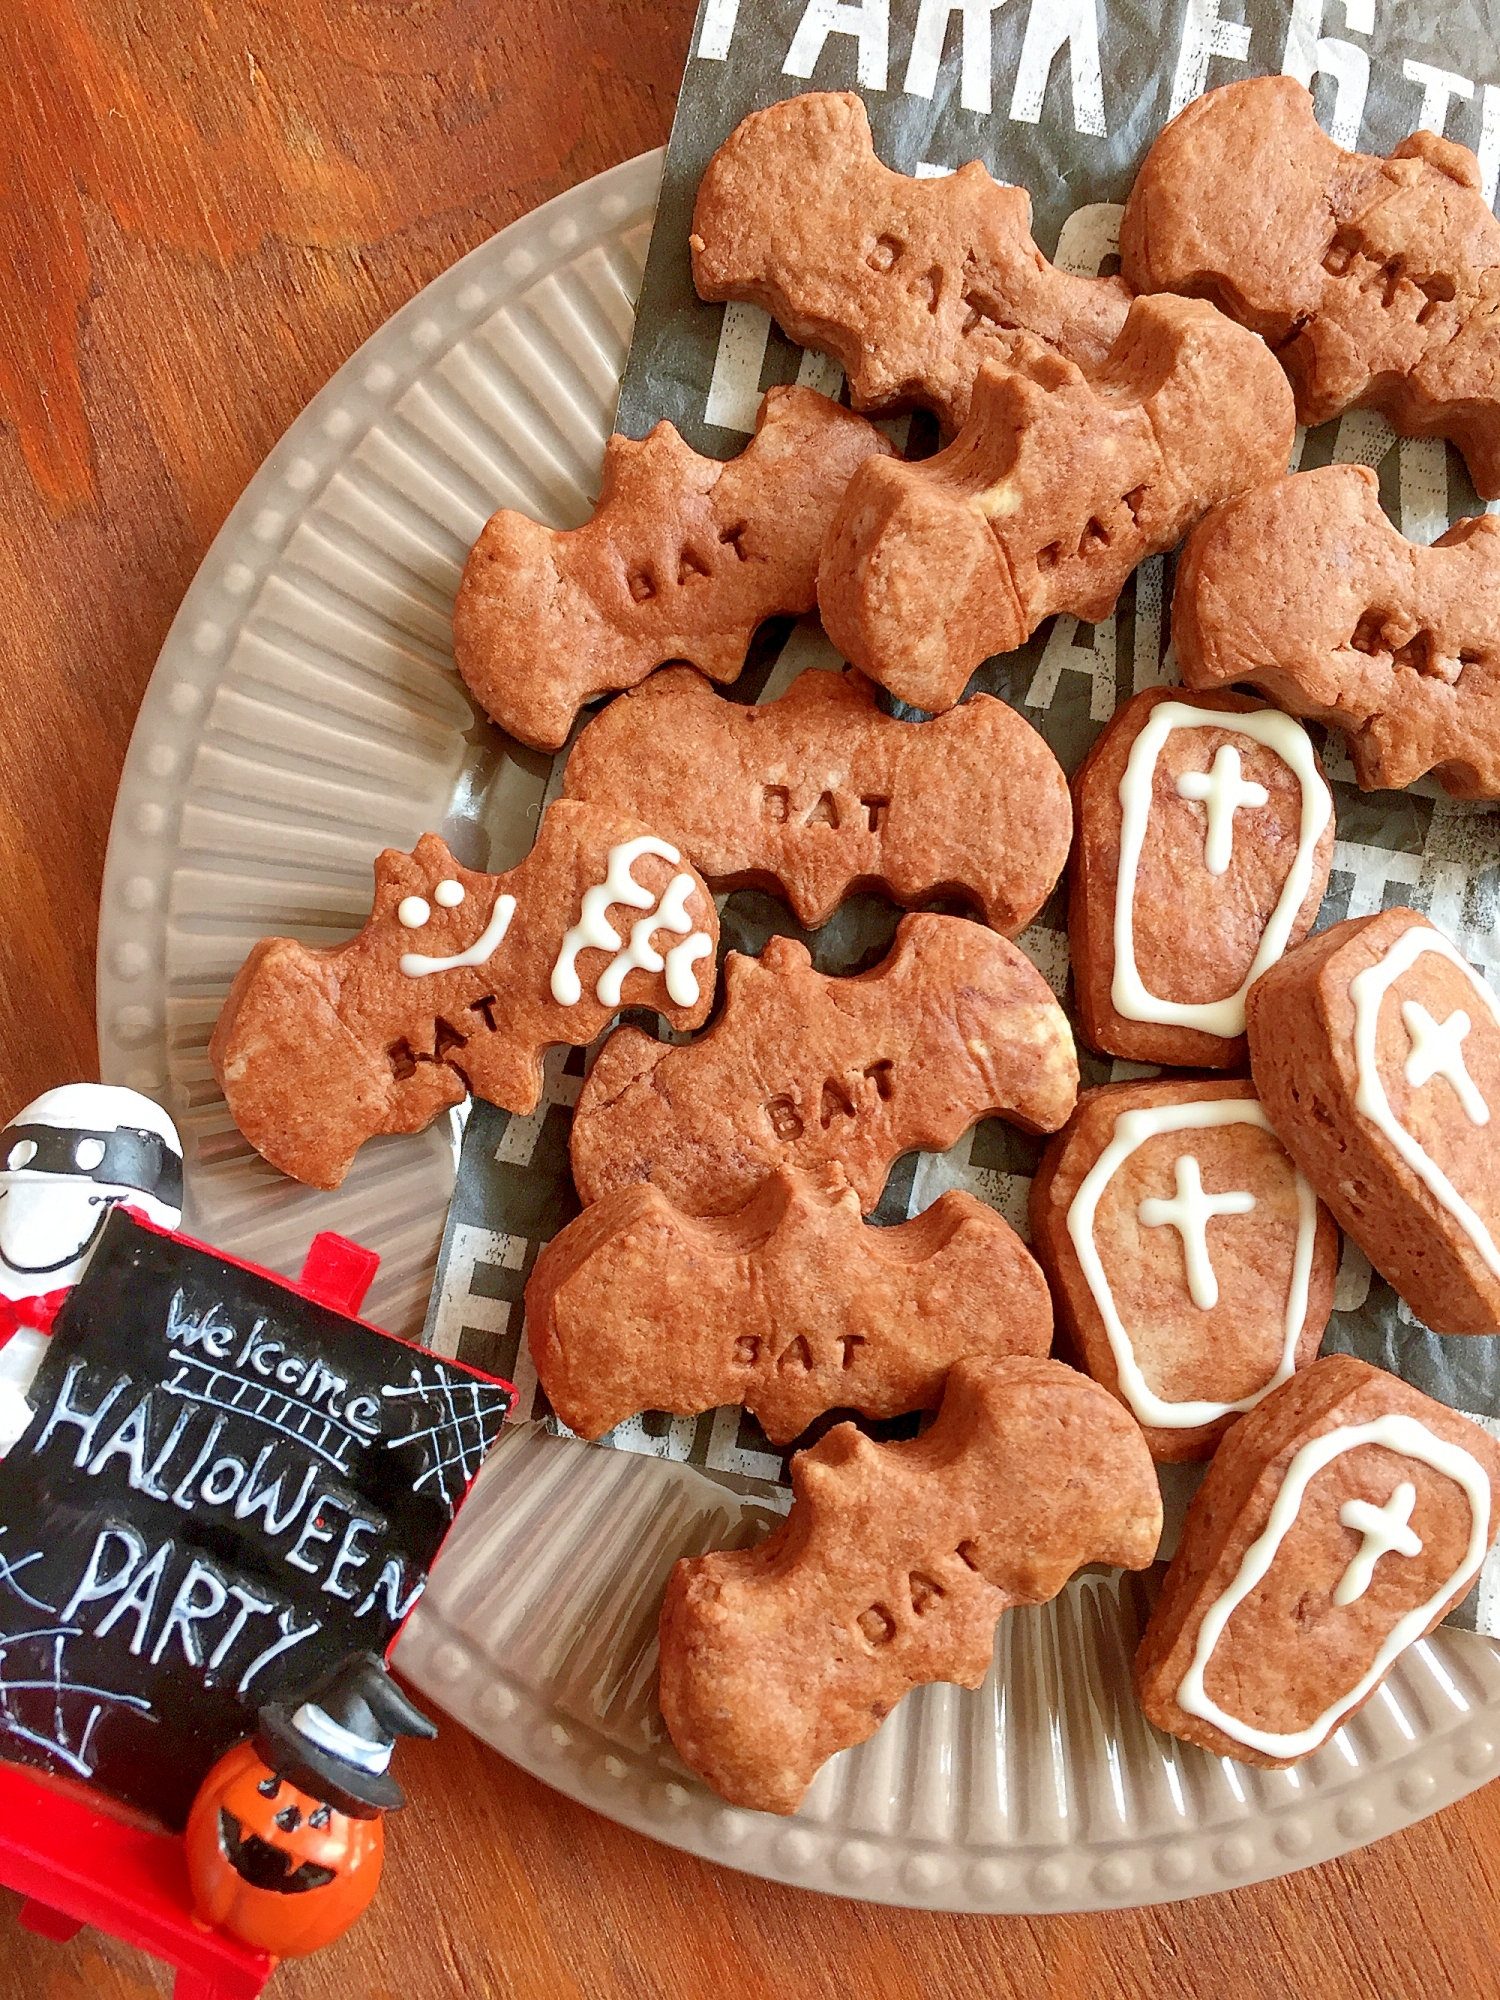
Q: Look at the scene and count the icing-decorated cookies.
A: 5